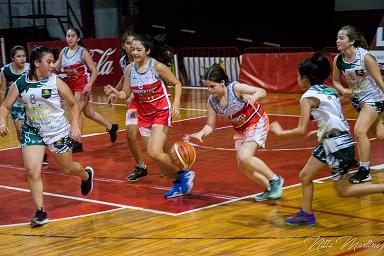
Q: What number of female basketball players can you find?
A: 8